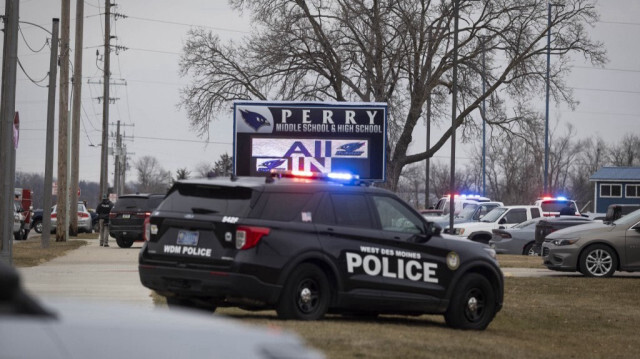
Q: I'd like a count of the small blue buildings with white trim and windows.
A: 1